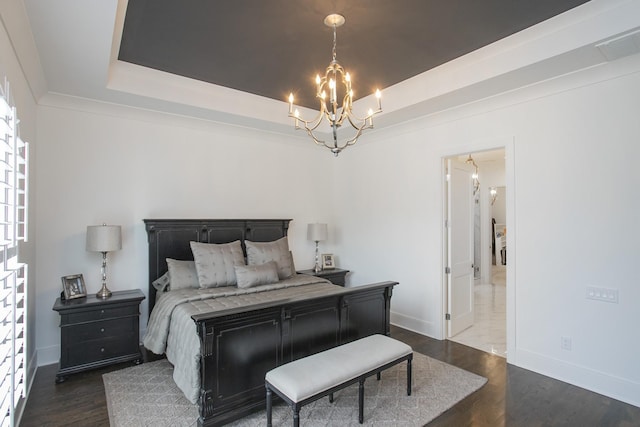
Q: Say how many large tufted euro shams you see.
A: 2